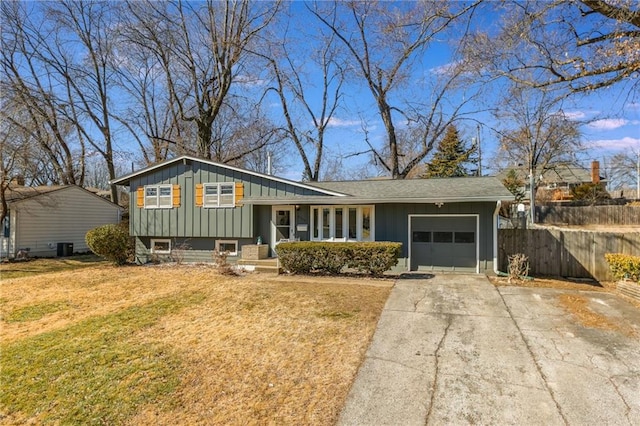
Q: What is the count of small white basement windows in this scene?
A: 2